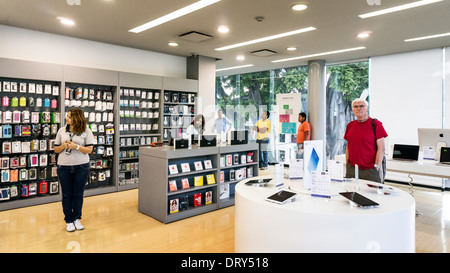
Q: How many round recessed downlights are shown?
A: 7